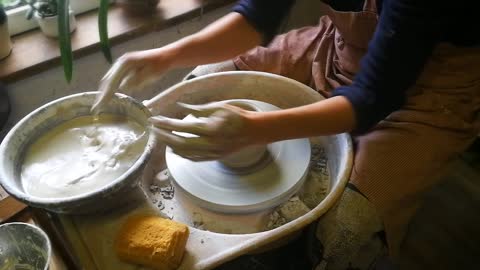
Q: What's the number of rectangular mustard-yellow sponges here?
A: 1